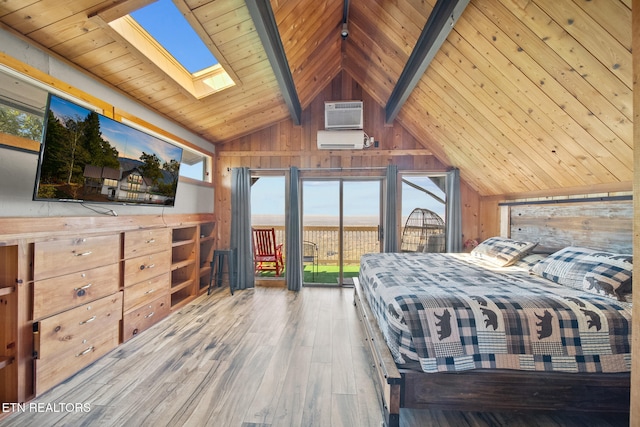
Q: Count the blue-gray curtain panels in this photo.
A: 4